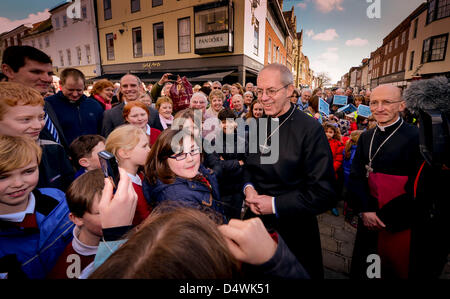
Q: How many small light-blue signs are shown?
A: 4